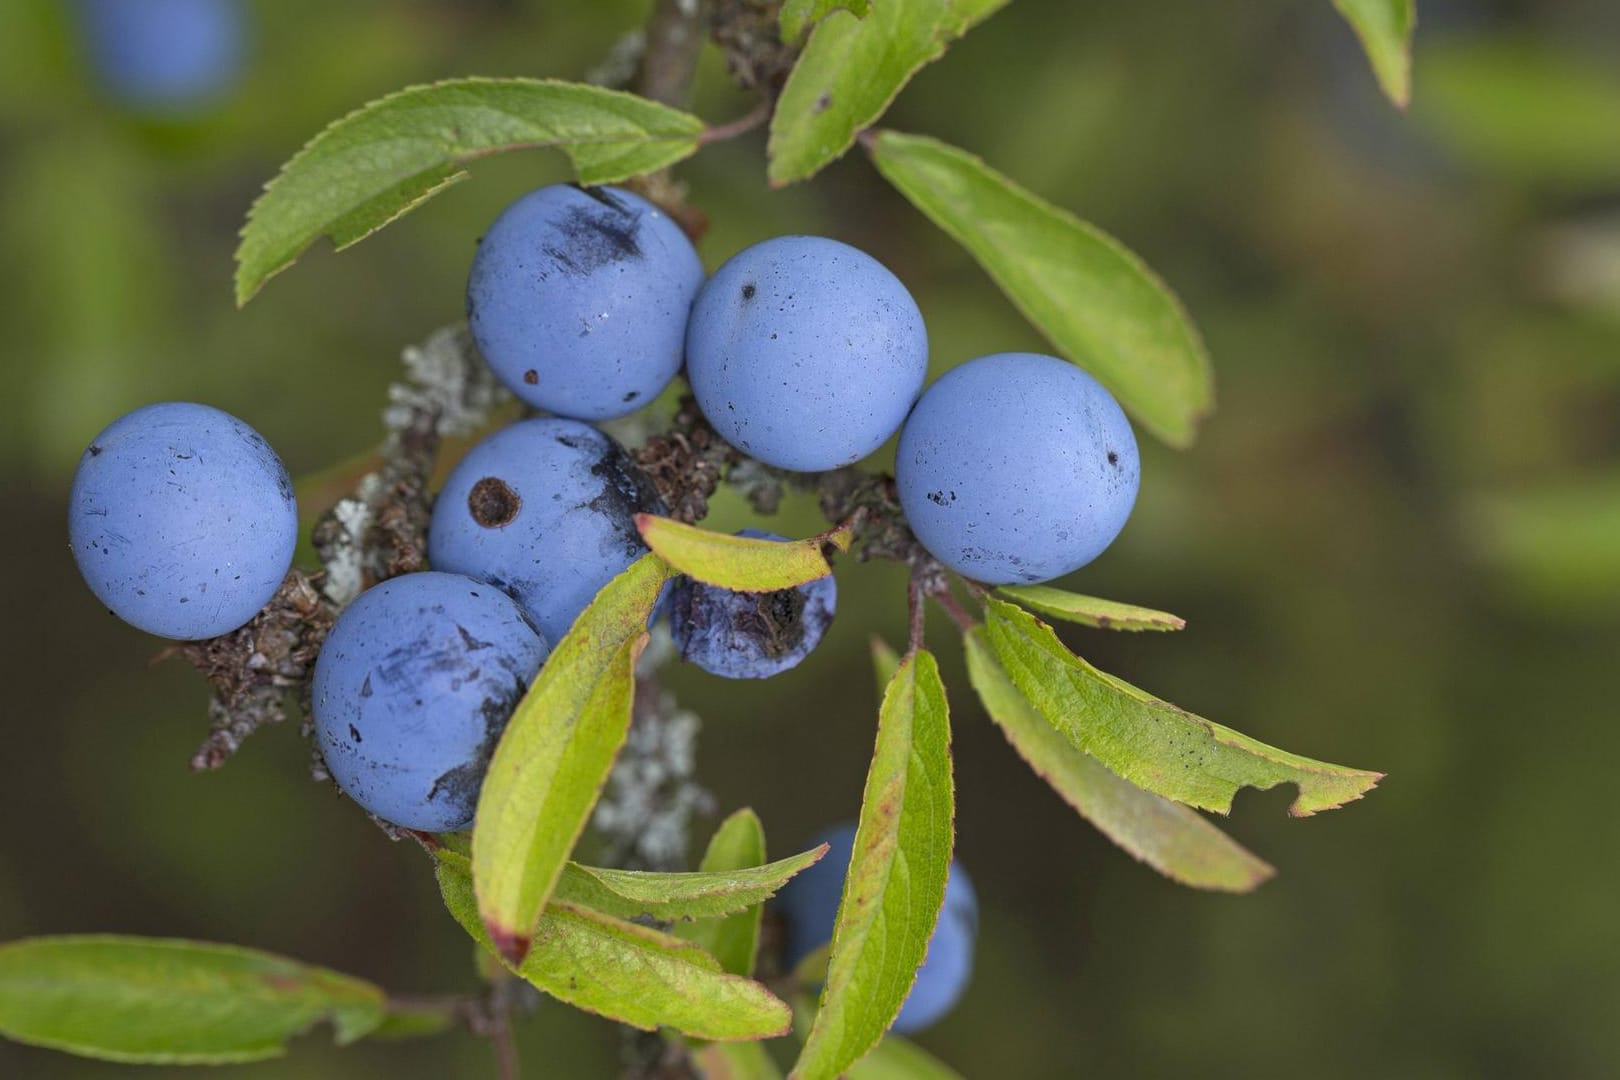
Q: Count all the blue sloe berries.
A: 9